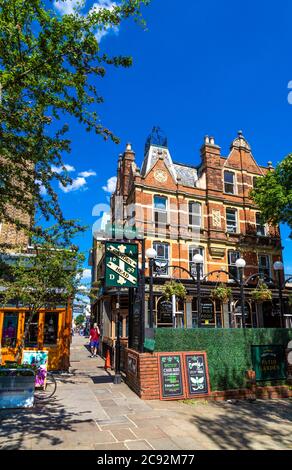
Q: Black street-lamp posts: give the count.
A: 4